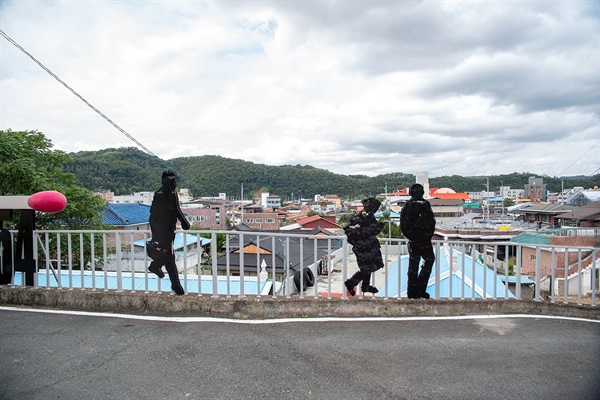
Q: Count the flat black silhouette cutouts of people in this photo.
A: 3